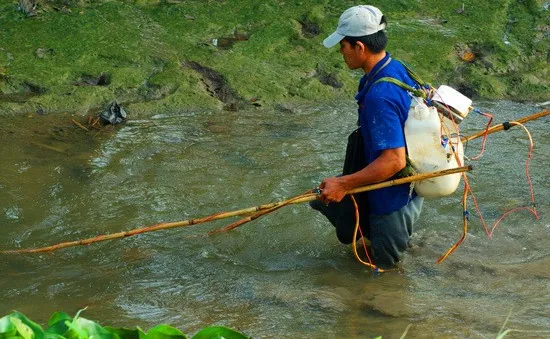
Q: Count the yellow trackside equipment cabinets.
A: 0